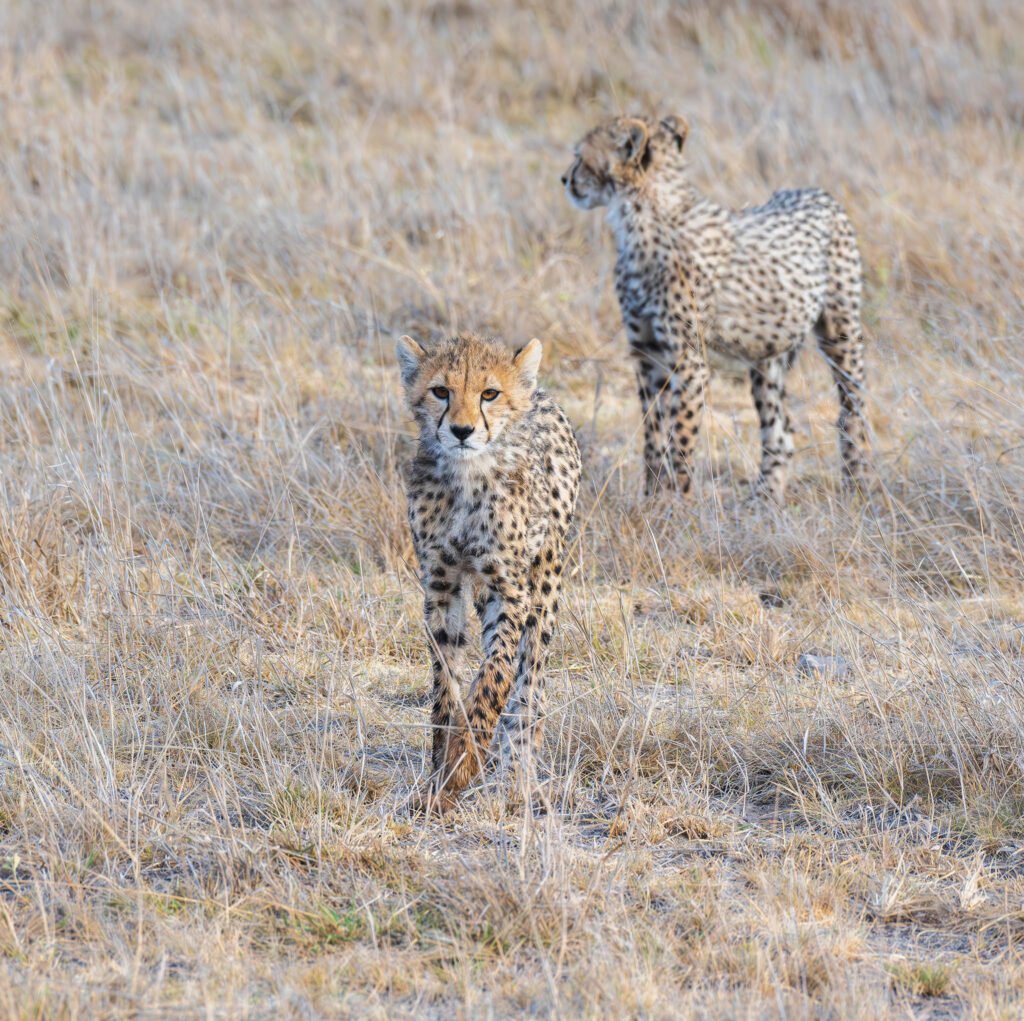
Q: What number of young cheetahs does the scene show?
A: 2